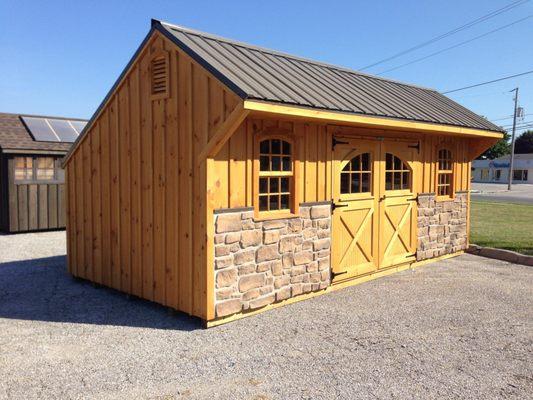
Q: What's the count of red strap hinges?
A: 0